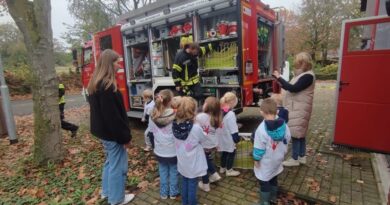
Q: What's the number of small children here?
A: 8